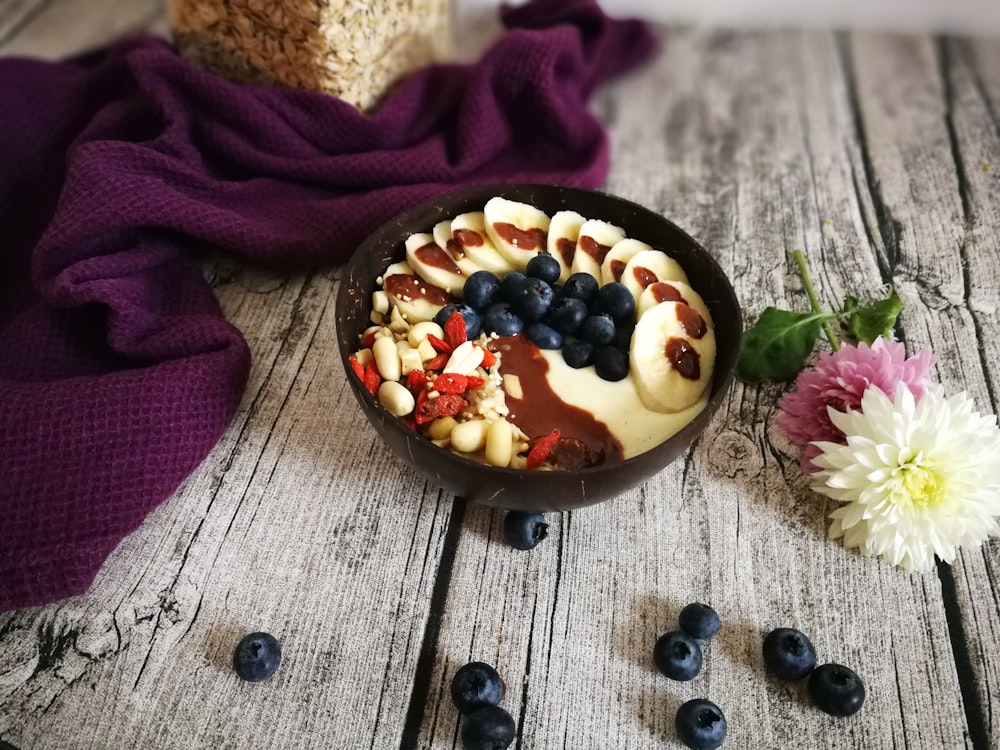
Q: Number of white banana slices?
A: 11